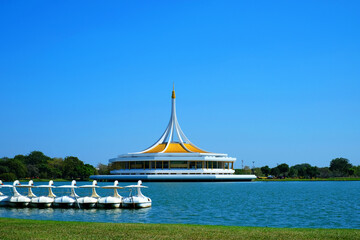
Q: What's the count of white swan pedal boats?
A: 8